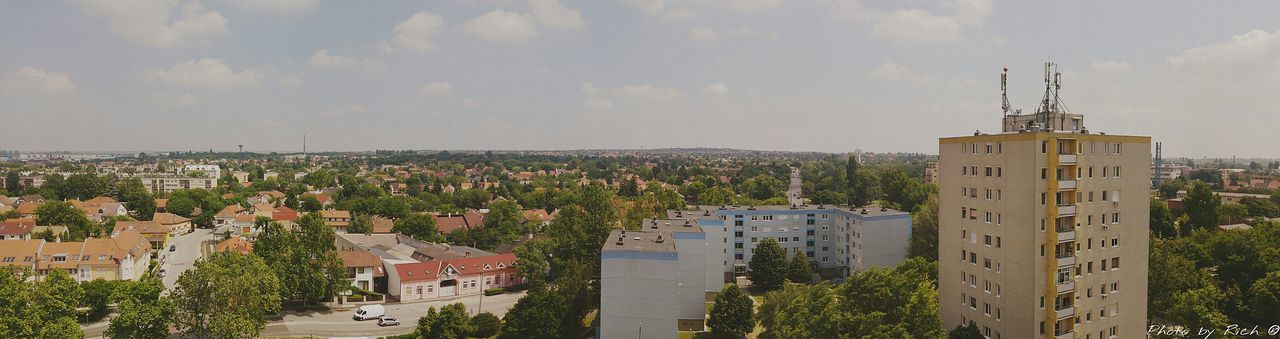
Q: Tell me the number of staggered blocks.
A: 3